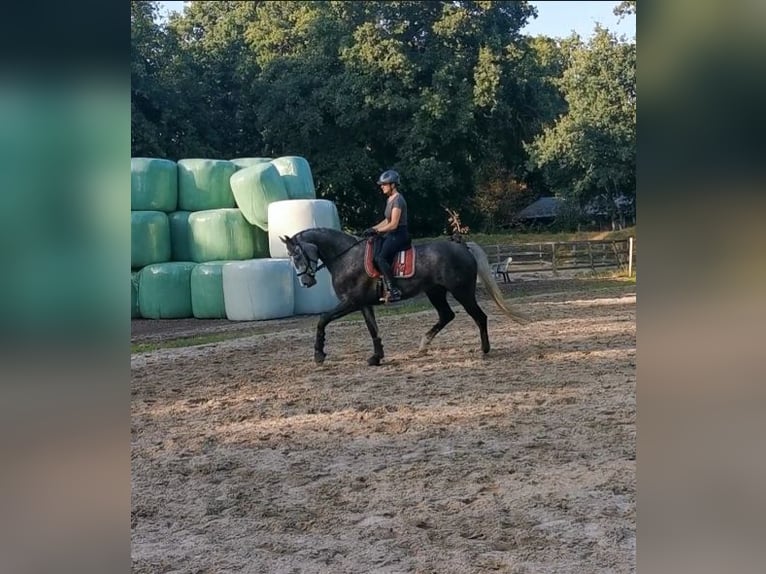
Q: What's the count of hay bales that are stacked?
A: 15